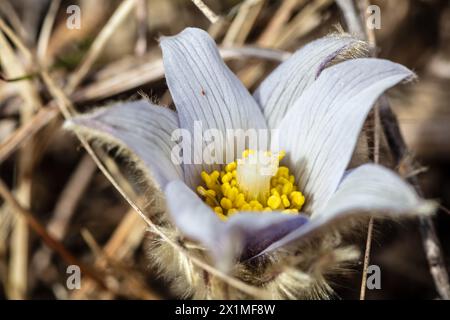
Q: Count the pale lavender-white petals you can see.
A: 6